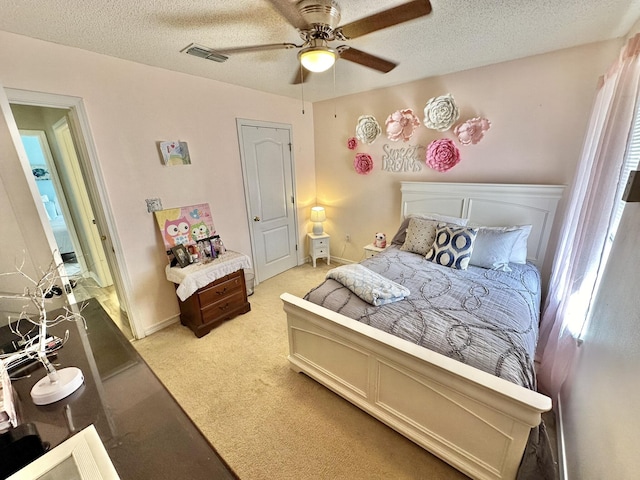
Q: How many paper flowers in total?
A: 7